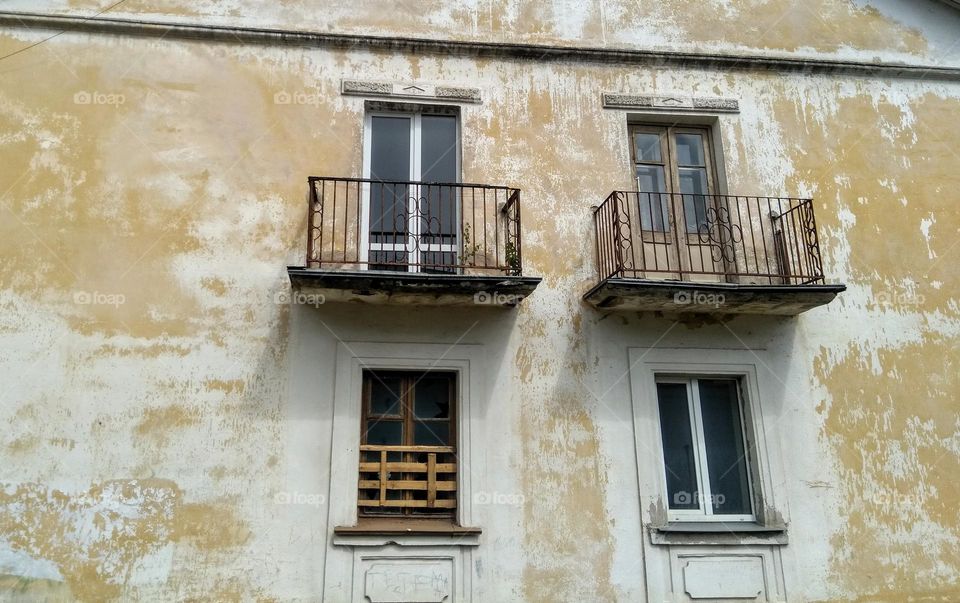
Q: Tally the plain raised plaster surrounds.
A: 2